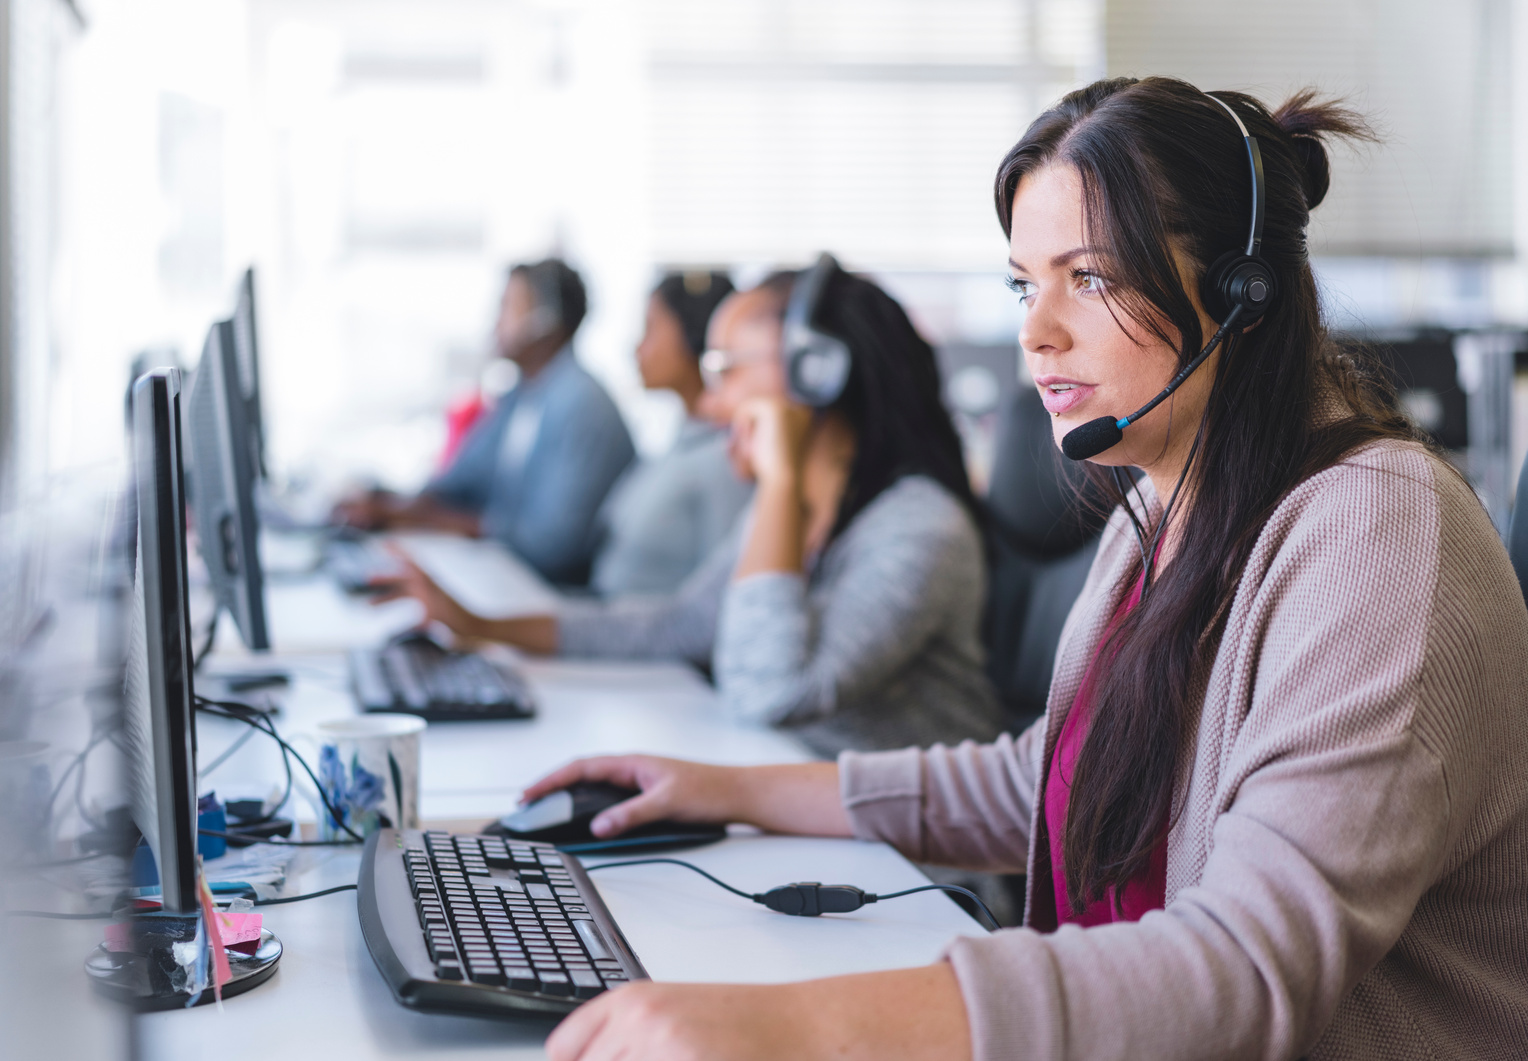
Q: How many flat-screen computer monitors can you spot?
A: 3